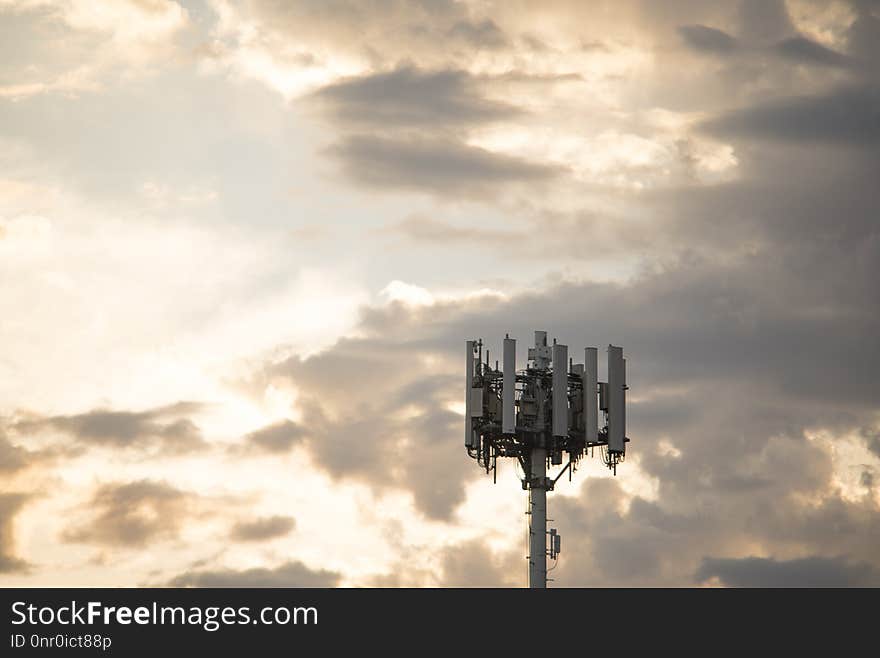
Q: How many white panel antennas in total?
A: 5